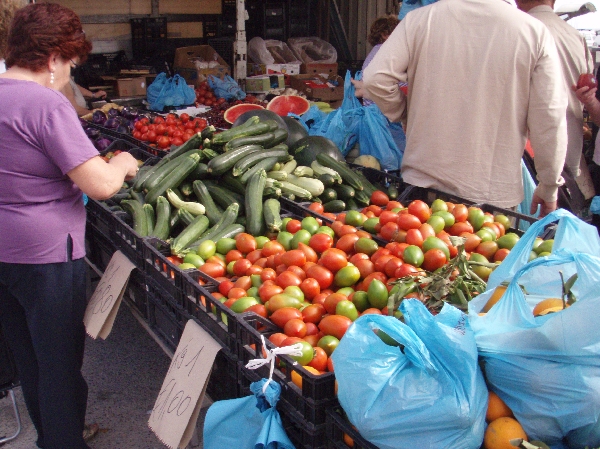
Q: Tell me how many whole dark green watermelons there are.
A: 3